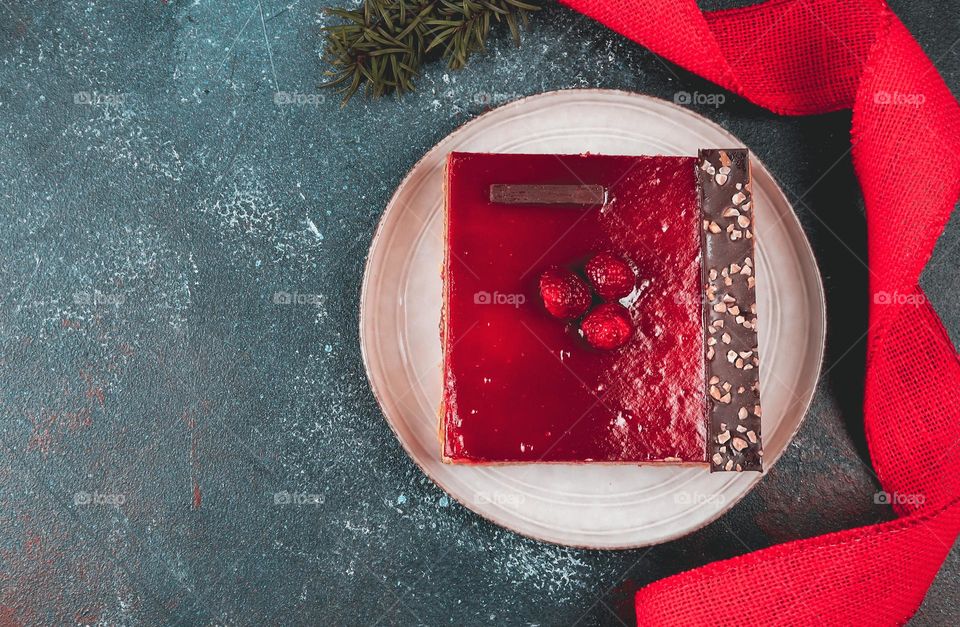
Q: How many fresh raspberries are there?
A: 3